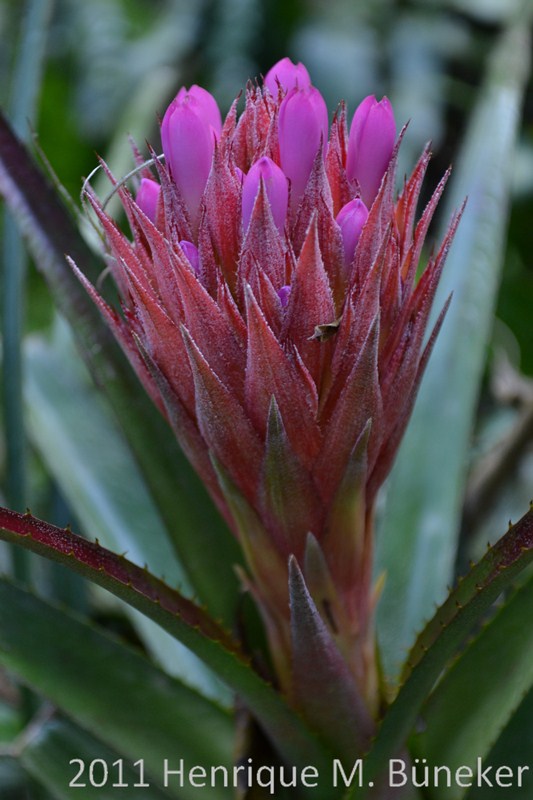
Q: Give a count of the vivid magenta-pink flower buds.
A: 9